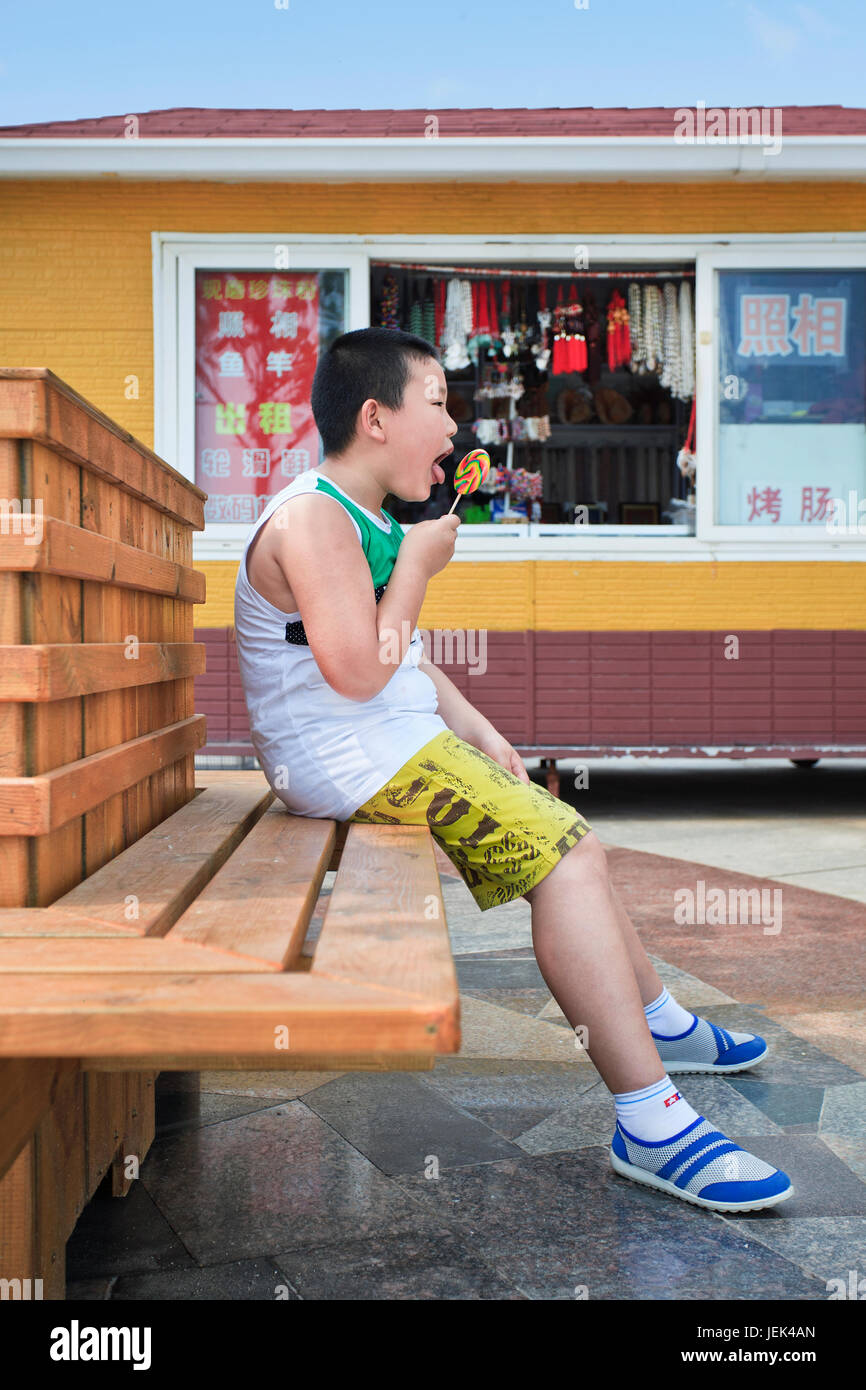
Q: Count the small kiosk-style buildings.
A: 1